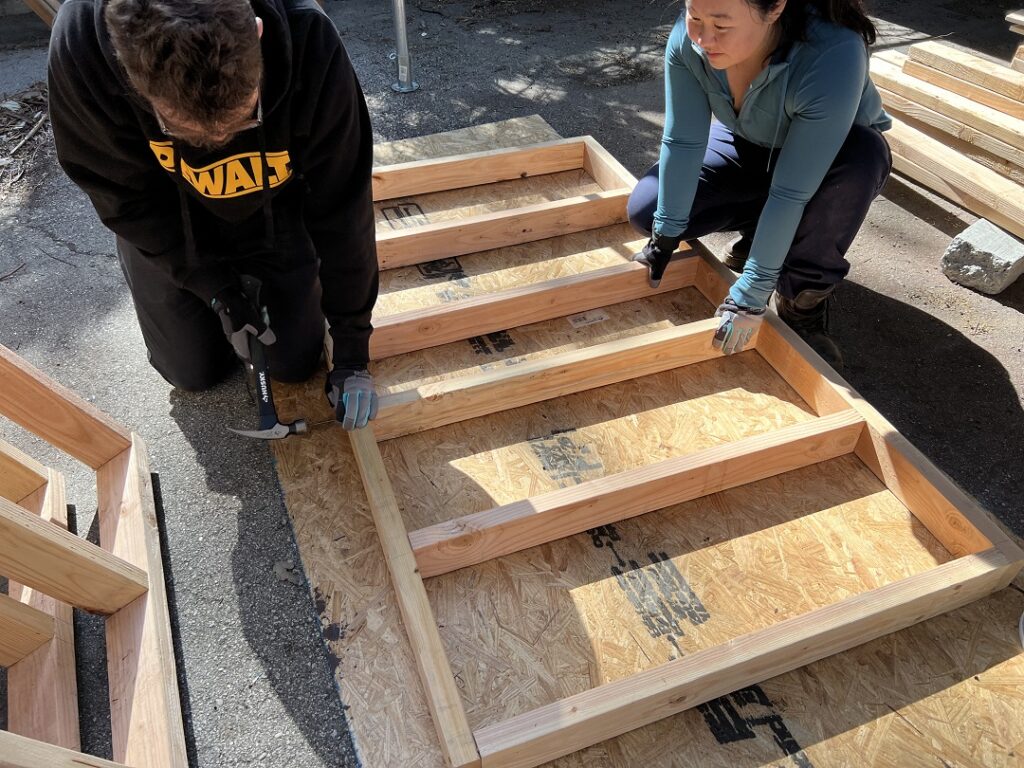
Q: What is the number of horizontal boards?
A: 6